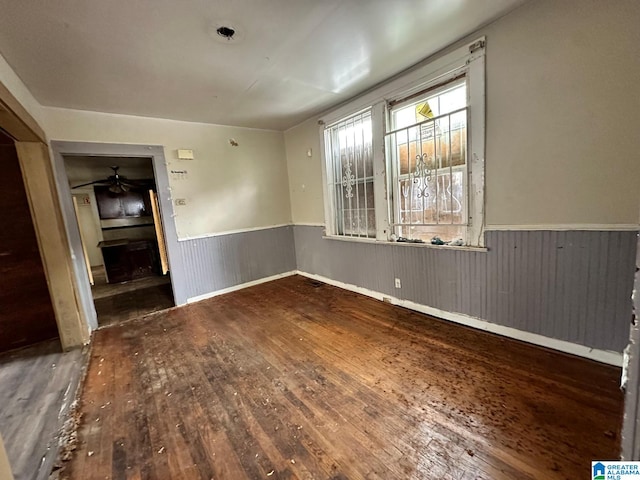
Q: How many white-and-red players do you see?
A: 0